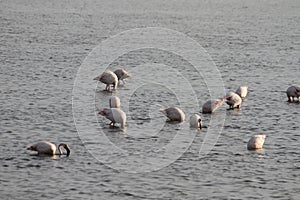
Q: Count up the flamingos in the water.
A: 12